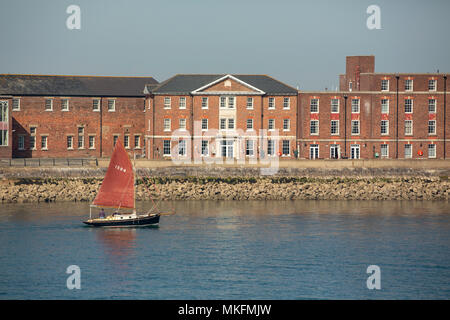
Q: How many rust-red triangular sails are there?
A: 1